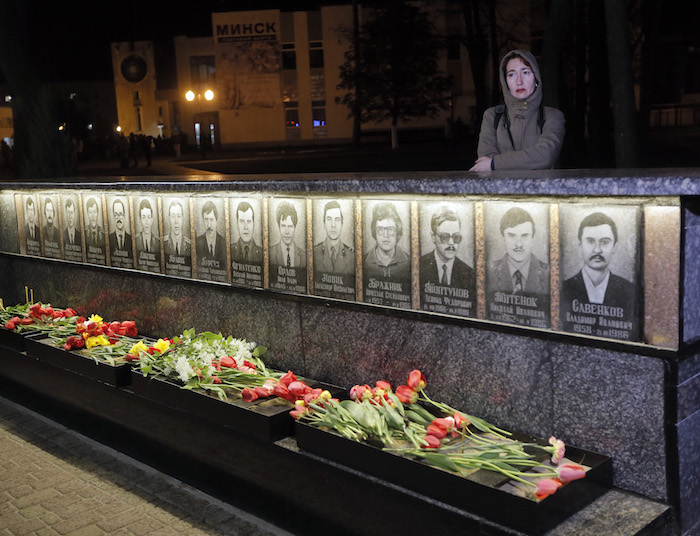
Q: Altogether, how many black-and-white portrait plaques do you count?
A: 15